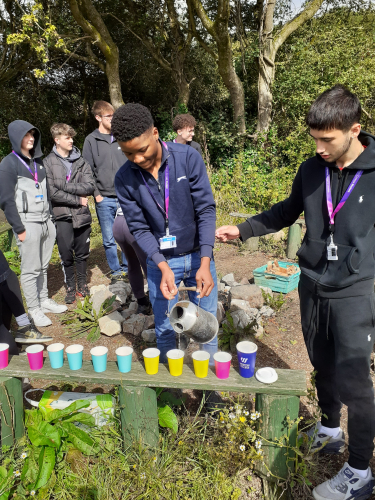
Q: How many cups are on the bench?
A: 11